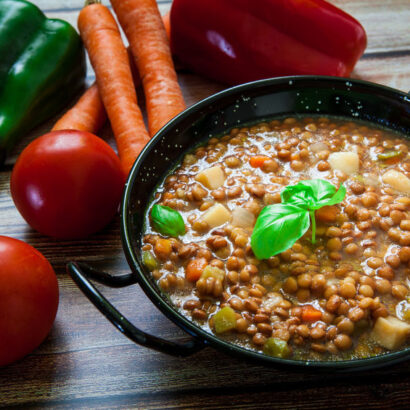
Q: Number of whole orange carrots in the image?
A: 3